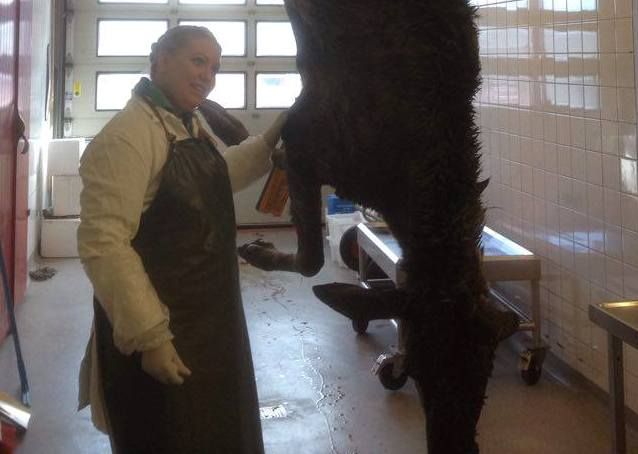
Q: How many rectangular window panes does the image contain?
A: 9